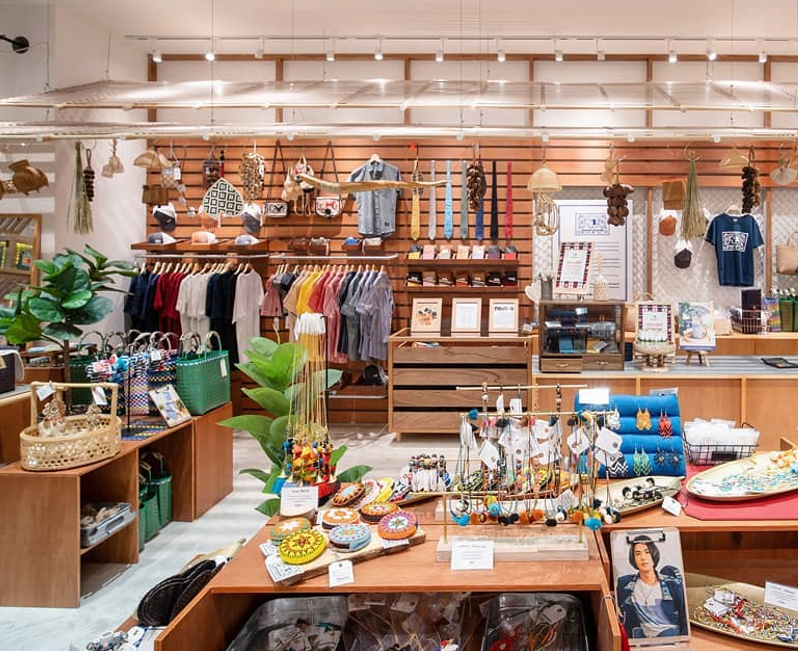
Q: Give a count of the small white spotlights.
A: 12